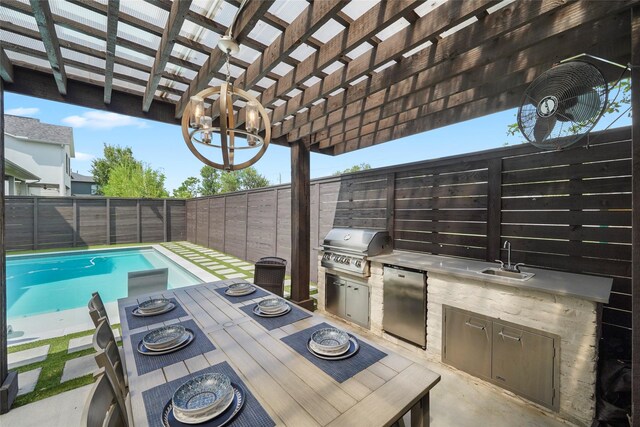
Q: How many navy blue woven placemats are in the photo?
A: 6